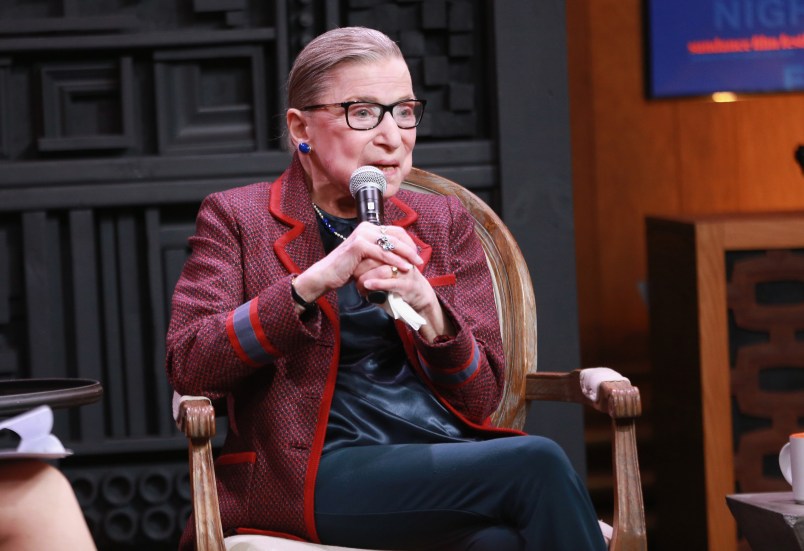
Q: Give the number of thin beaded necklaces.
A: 1